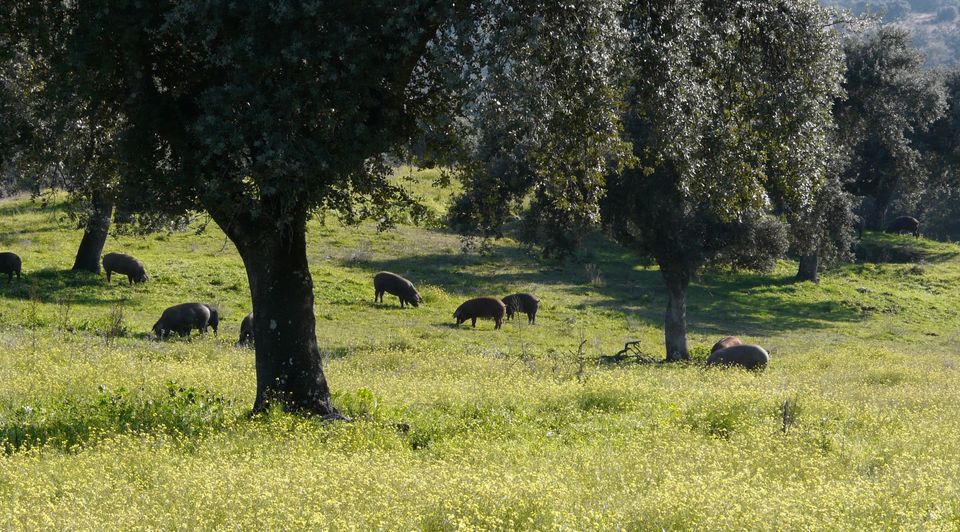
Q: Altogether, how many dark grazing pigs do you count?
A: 11